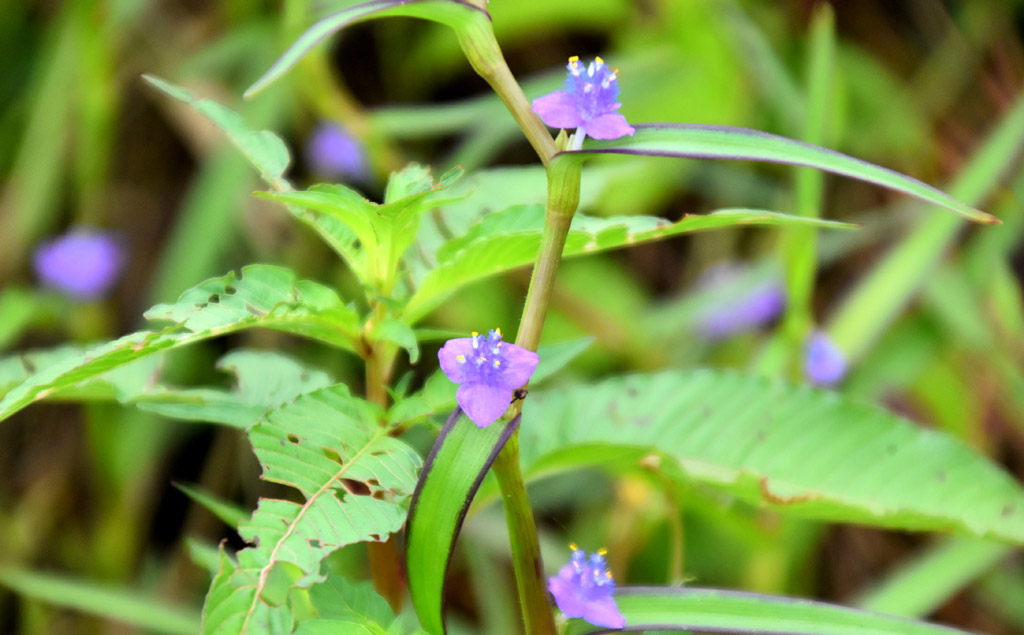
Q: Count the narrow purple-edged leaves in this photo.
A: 4